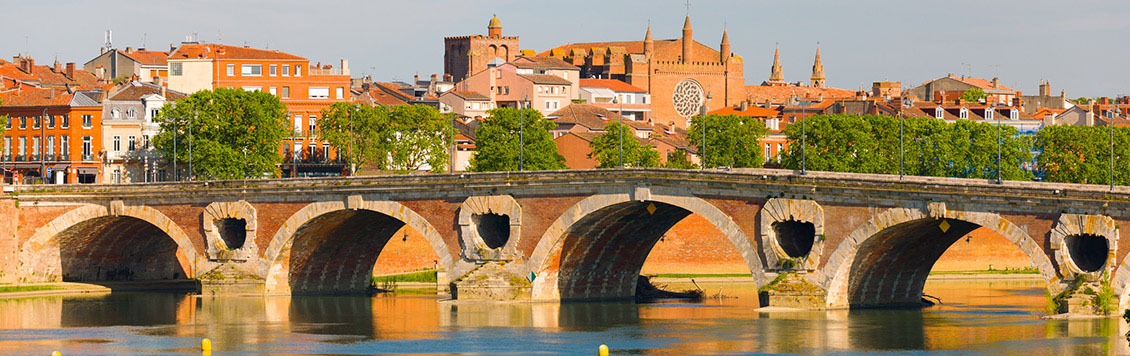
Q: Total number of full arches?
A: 4